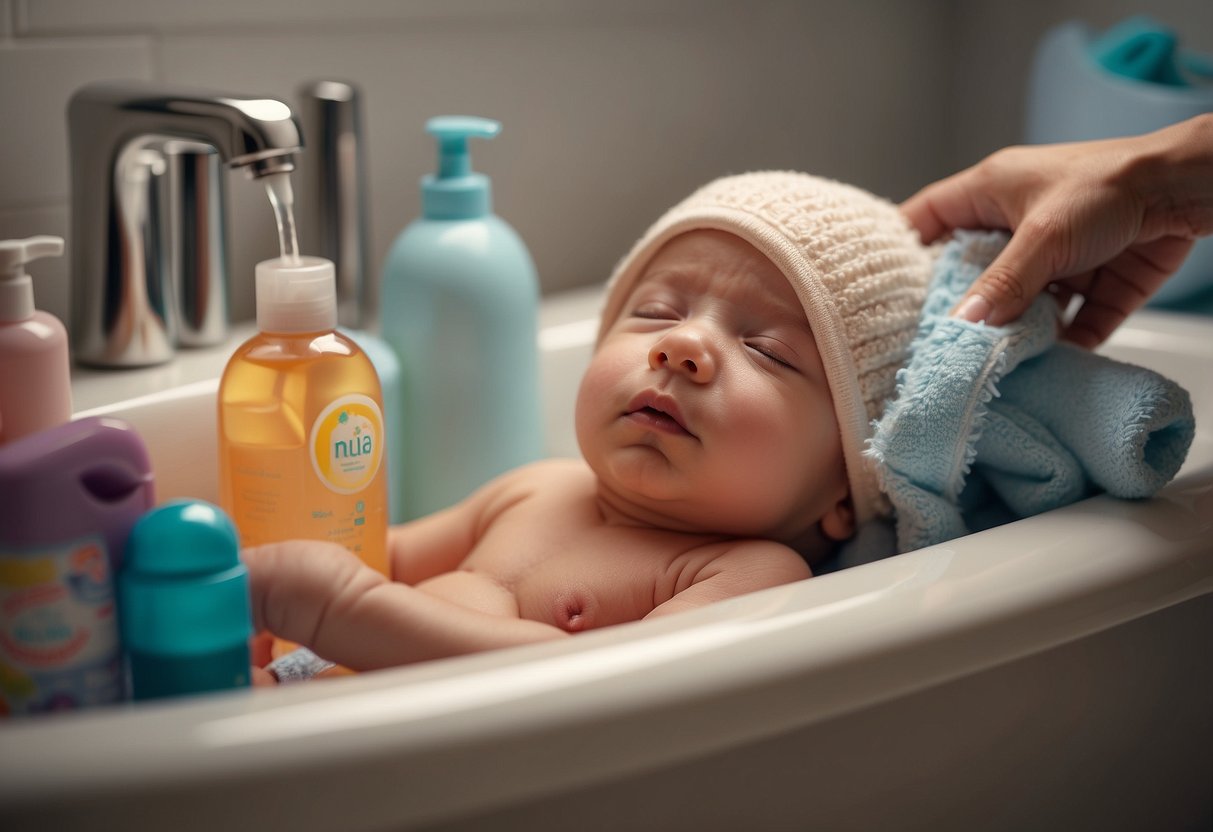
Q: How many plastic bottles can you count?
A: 6